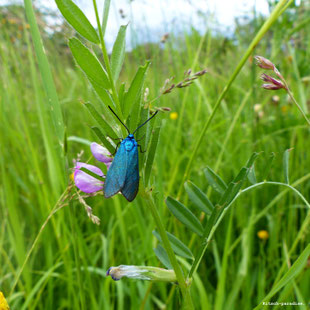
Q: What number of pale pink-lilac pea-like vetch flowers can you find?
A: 2